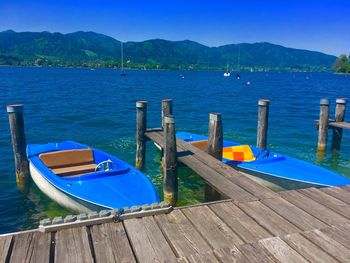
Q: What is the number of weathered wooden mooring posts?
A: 8